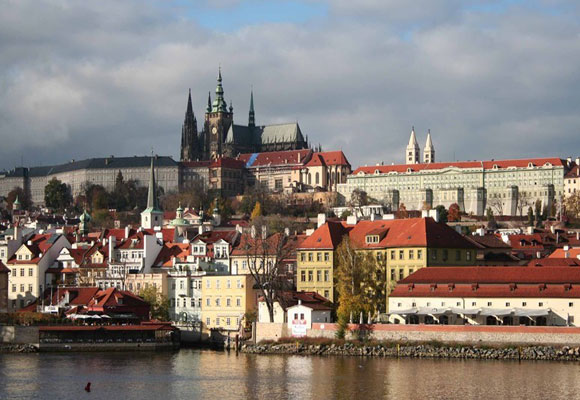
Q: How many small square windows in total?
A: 11